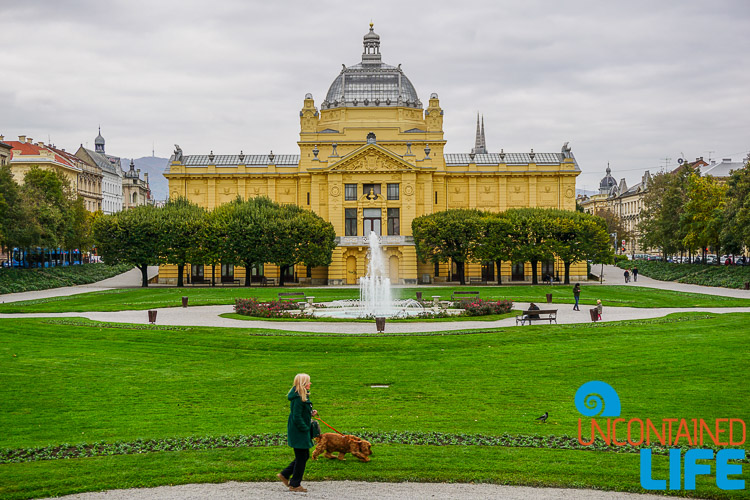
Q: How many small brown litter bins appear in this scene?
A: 6